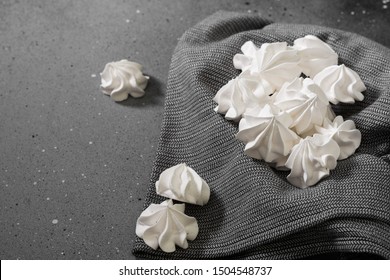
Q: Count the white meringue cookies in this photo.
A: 11